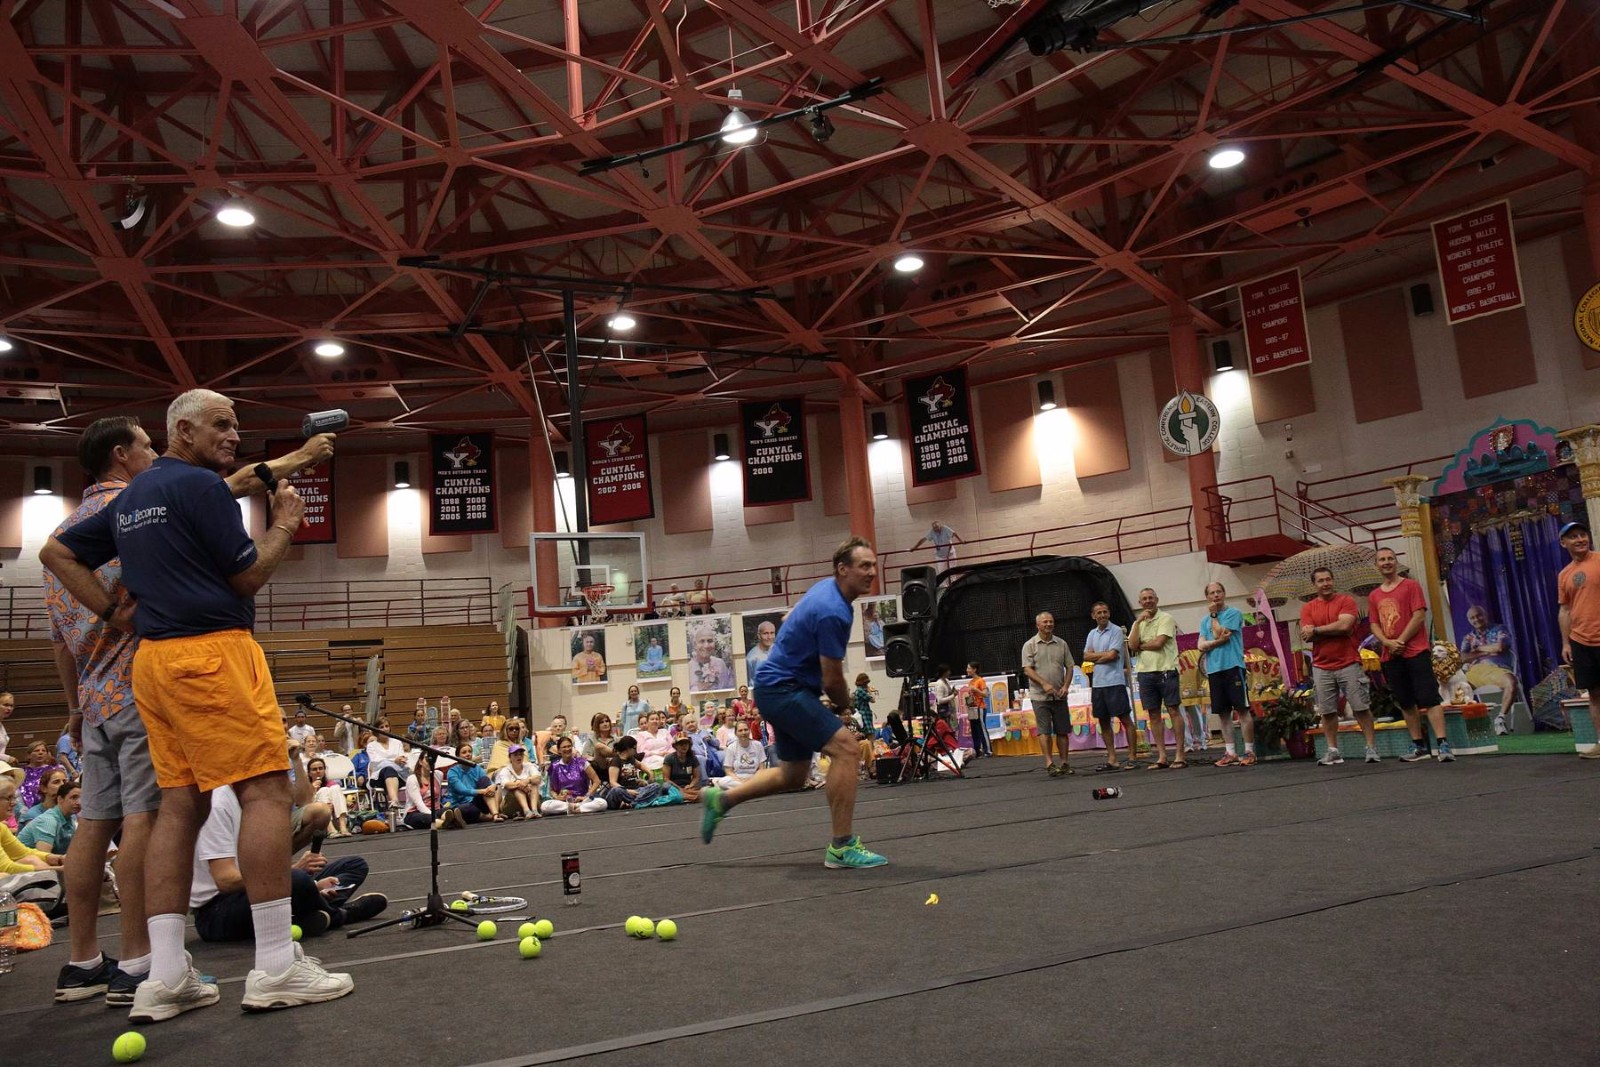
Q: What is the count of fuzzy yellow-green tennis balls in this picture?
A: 10